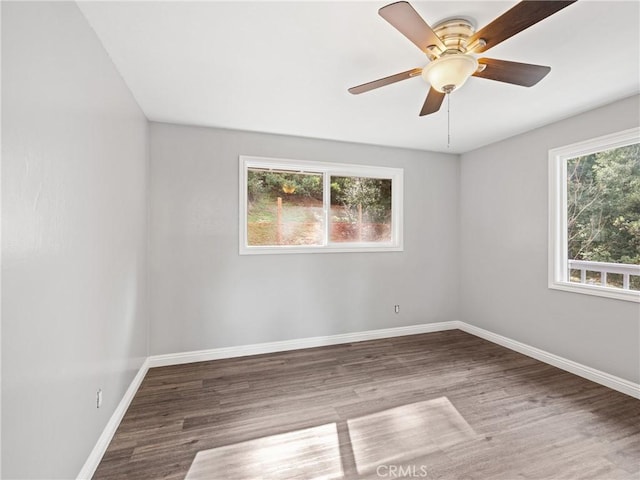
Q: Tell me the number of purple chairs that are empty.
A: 0